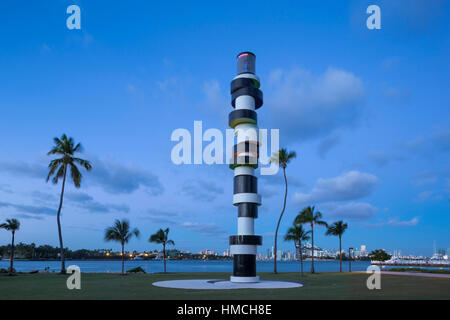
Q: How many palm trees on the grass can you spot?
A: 8